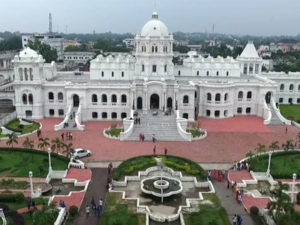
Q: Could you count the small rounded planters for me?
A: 2